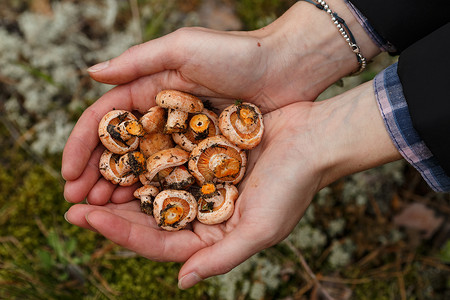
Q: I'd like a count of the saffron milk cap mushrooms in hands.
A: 12